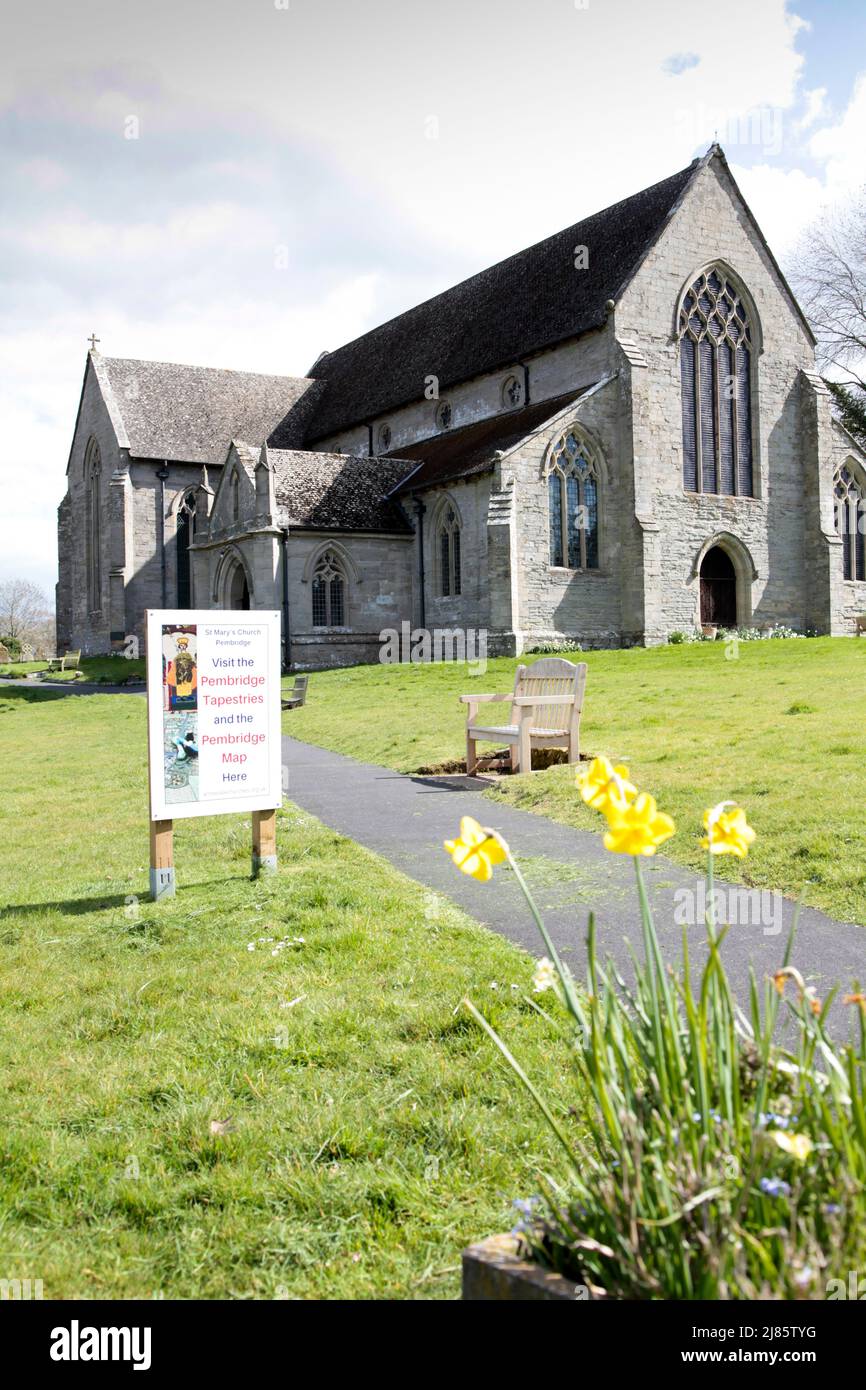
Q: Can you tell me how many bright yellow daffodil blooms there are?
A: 4